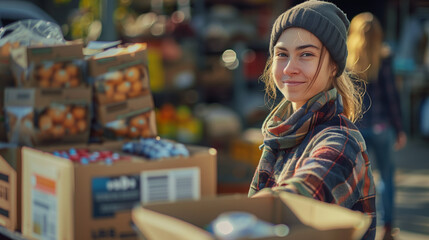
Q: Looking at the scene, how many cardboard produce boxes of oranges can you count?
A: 4